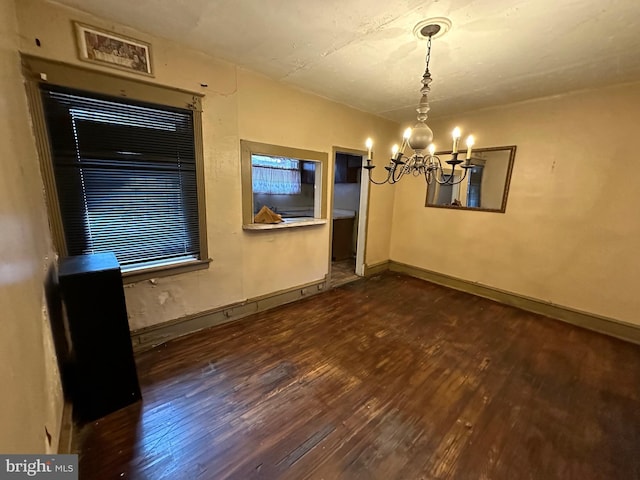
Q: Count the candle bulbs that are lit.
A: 6